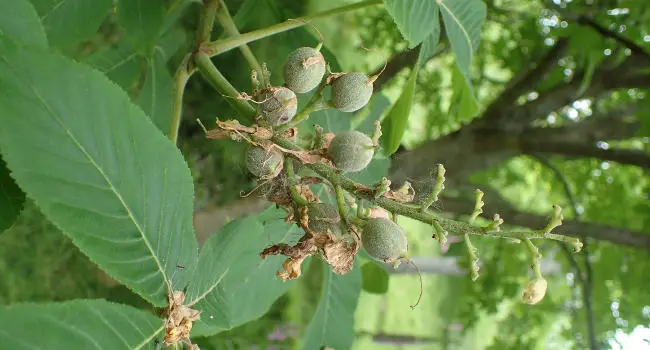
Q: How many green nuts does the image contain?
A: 7